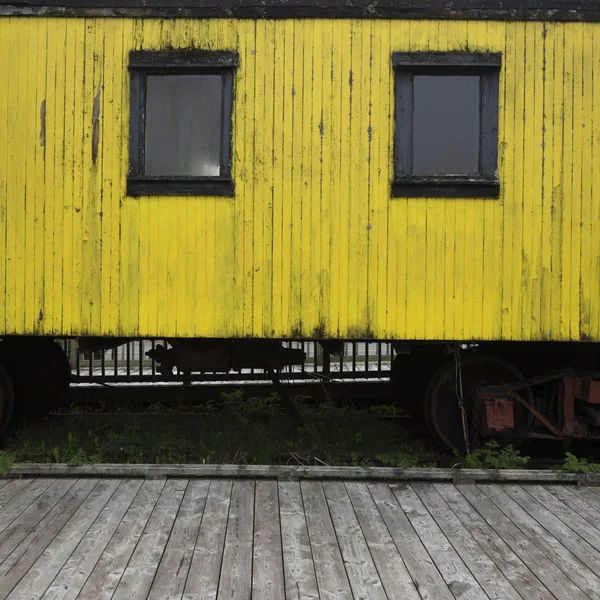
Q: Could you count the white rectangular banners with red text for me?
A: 0